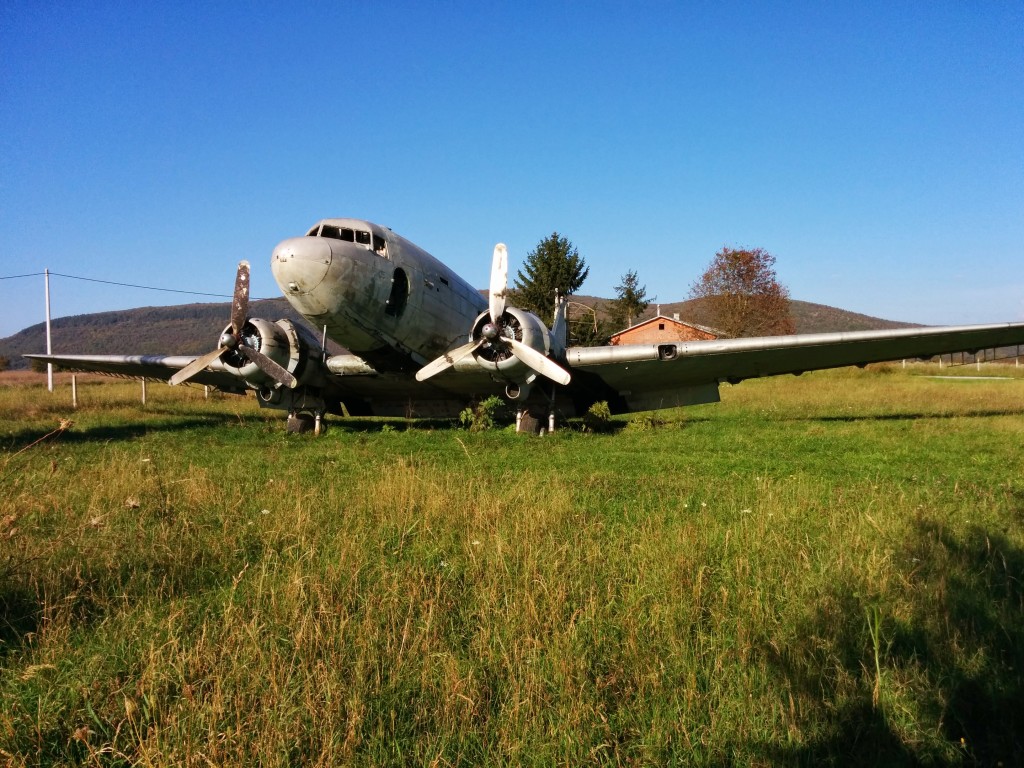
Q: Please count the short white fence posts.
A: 7